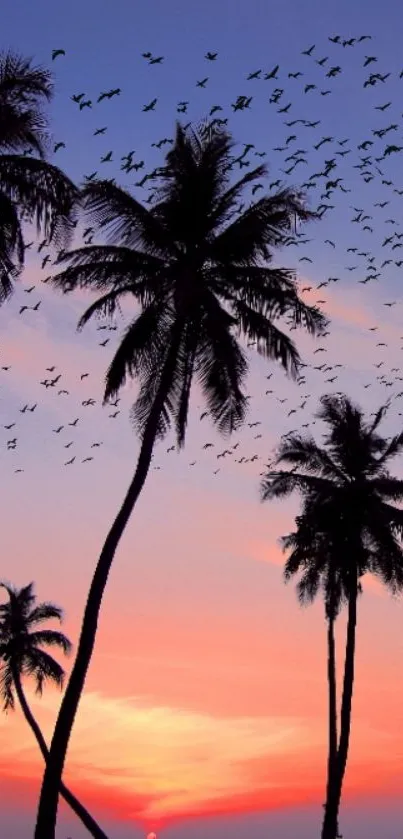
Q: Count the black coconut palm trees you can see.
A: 5